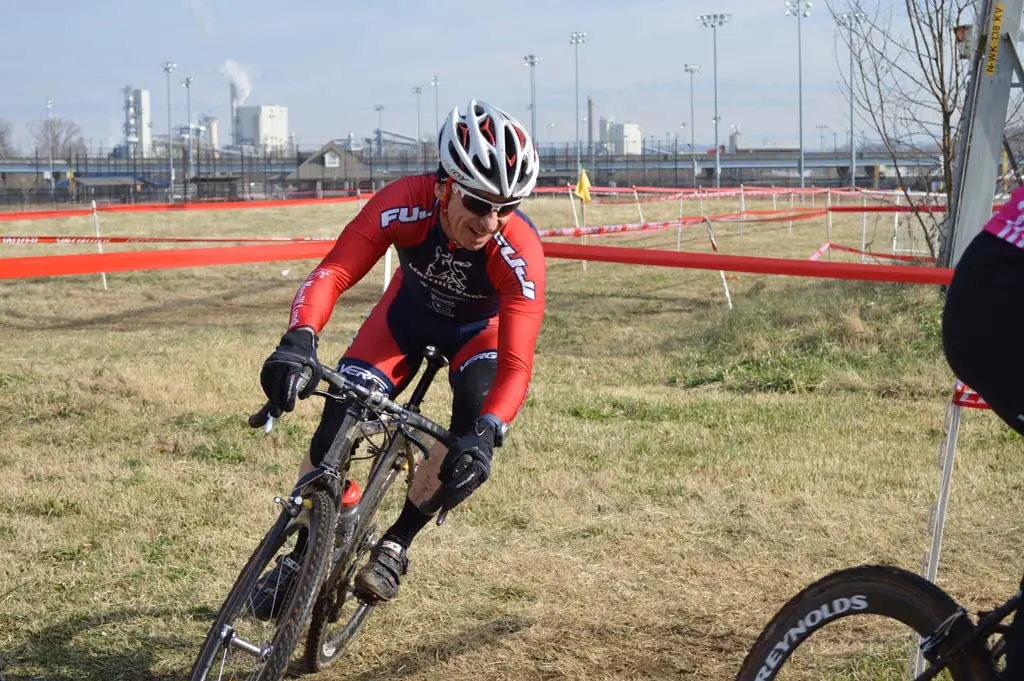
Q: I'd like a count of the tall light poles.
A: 12